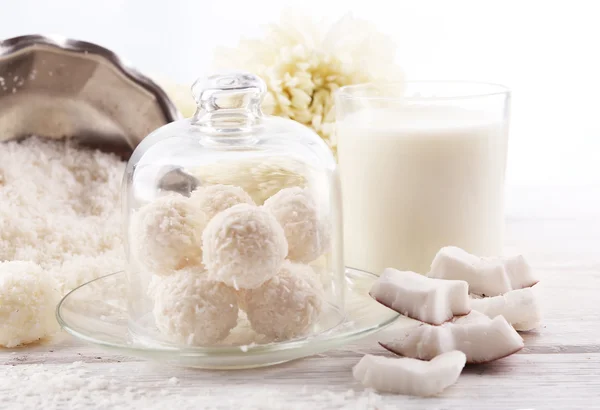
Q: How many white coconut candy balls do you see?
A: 7